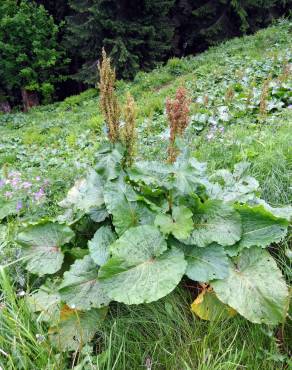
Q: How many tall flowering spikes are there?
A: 3